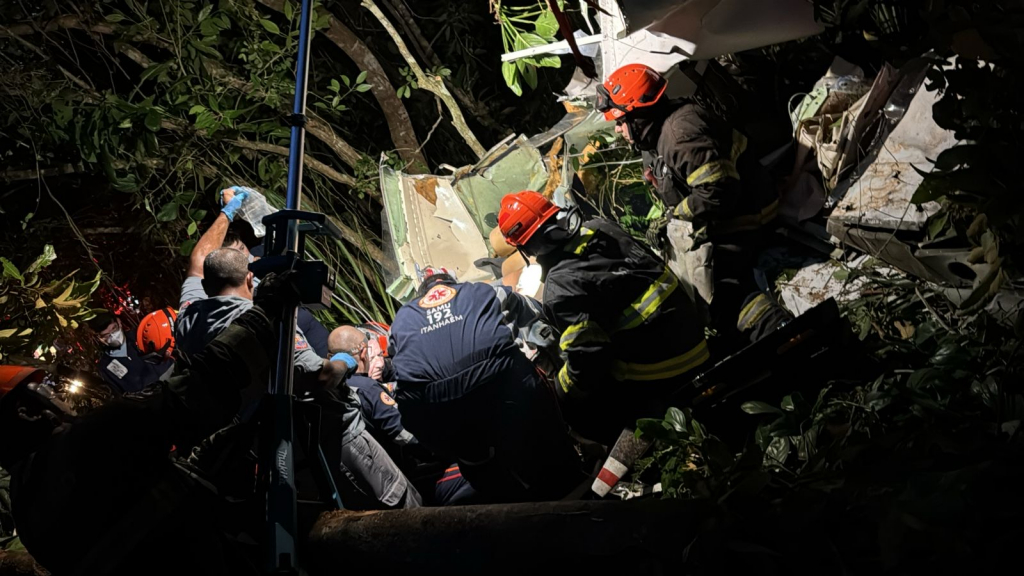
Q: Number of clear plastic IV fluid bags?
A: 1